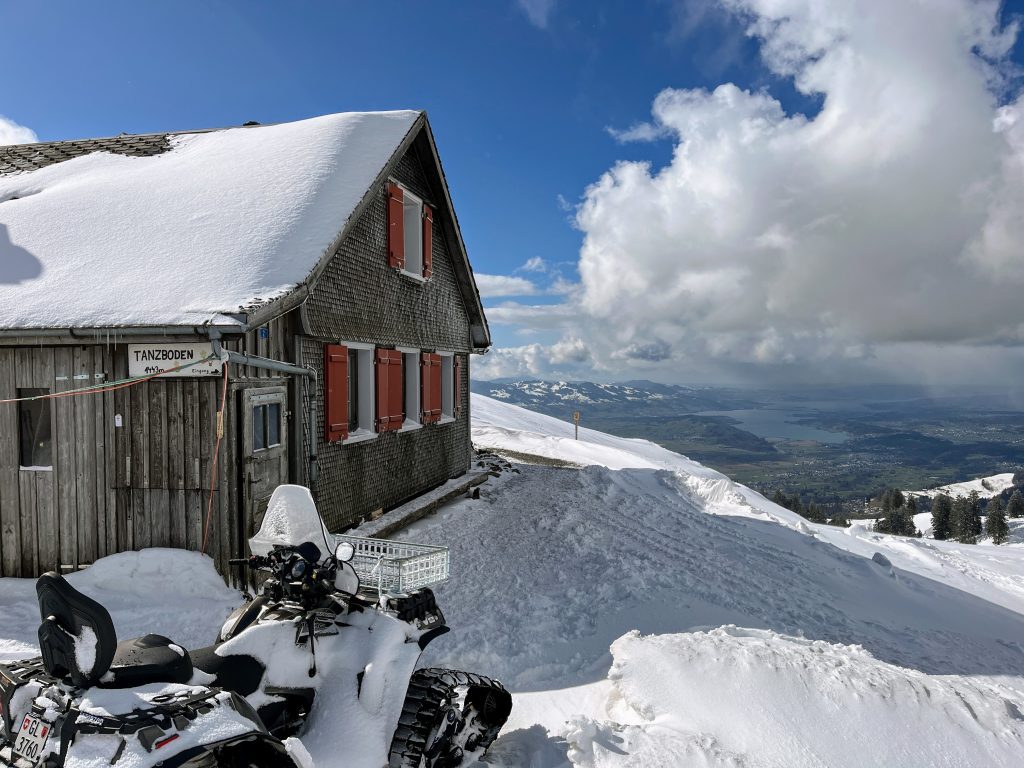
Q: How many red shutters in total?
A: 8